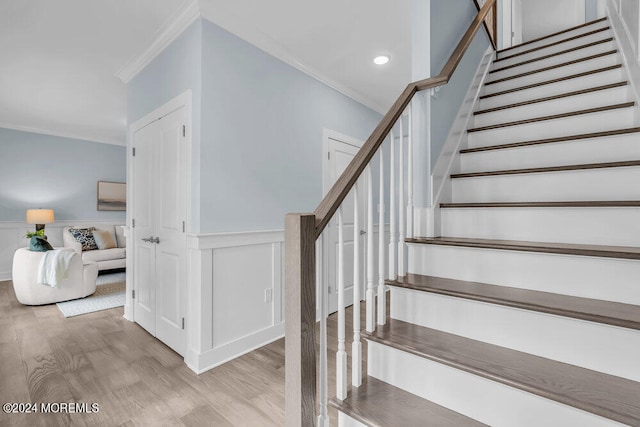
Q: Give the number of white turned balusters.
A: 8